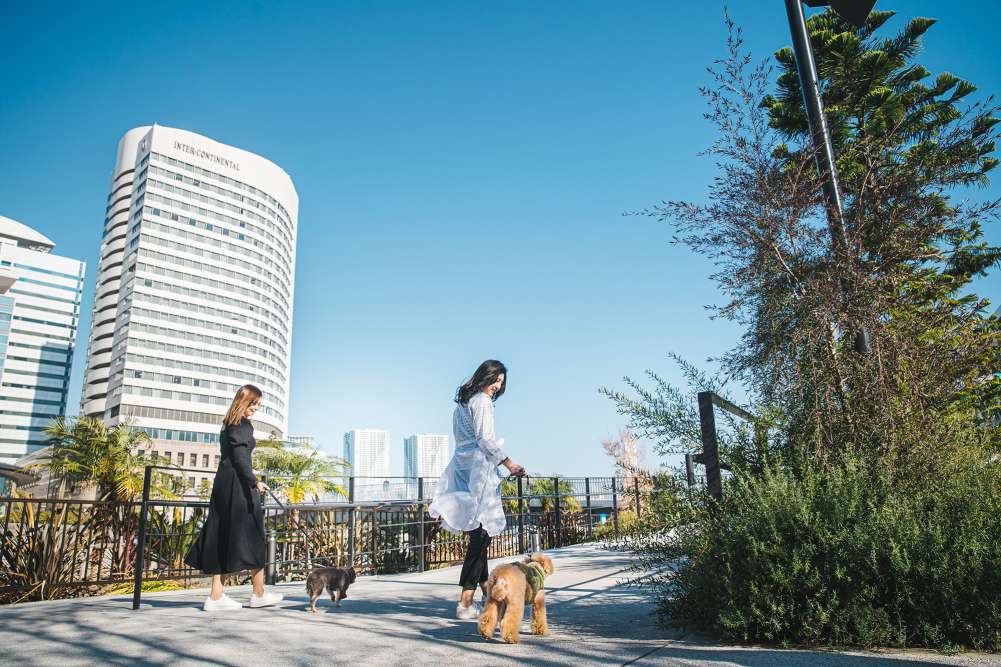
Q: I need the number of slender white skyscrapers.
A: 2